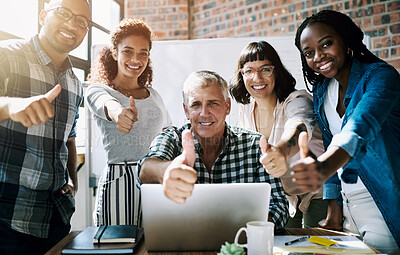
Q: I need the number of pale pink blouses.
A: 1